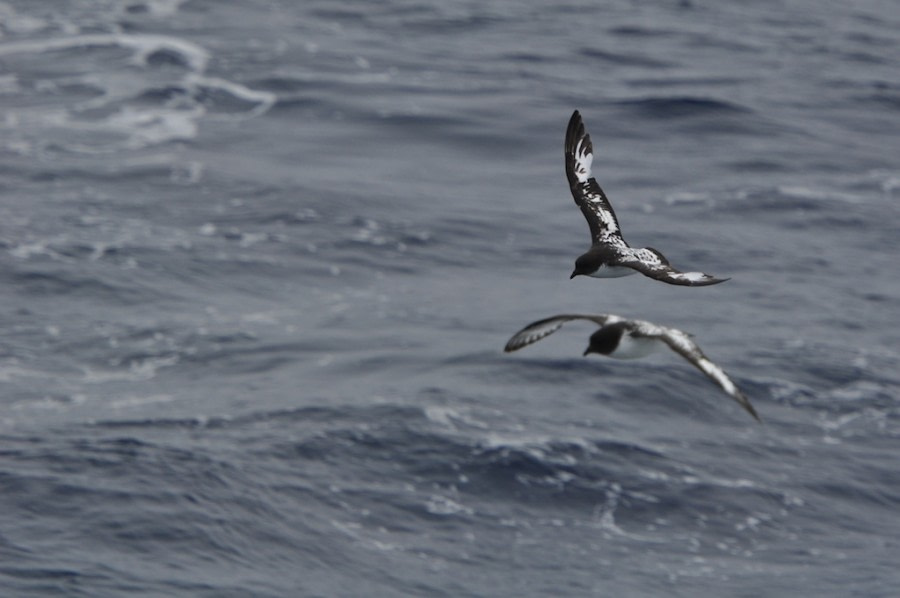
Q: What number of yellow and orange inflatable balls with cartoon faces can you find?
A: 0